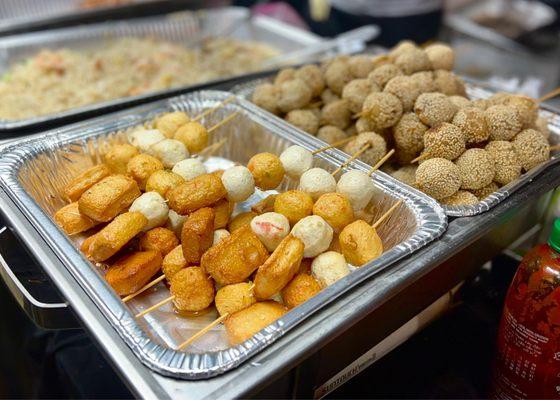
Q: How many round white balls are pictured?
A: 13